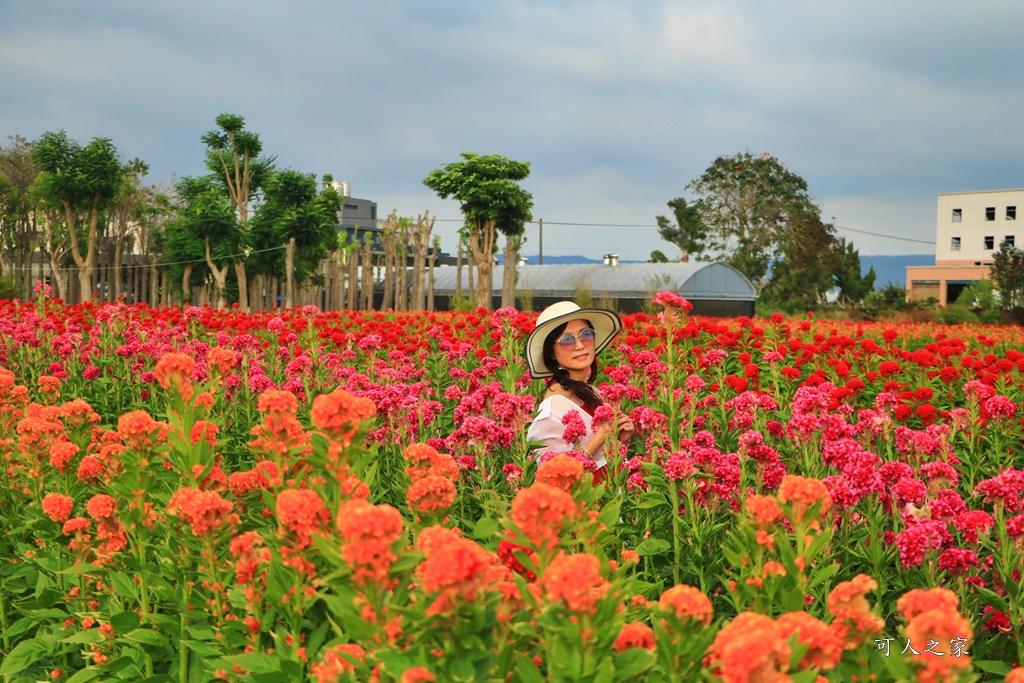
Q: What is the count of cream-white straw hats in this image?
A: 1